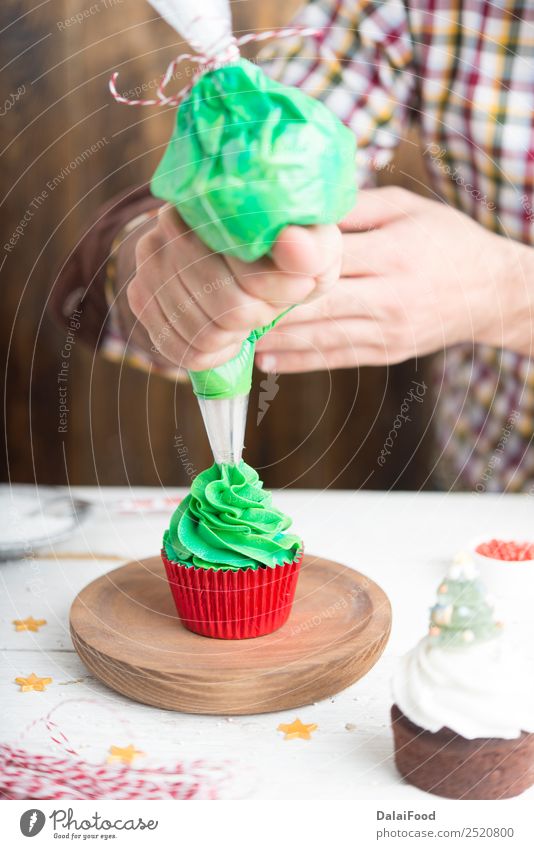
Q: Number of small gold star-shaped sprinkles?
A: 4